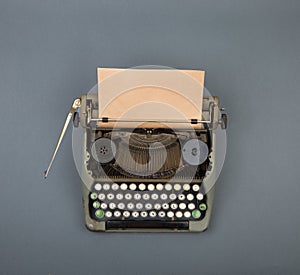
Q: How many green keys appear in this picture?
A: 5